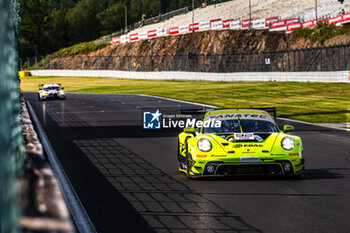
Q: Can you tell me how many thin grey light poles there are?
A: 4